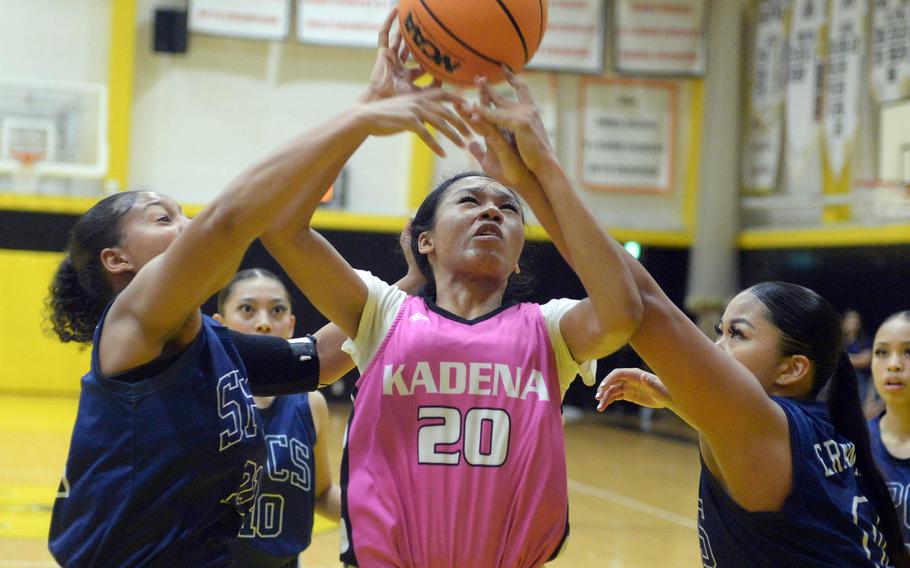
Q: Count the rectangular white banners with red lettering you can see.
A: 4